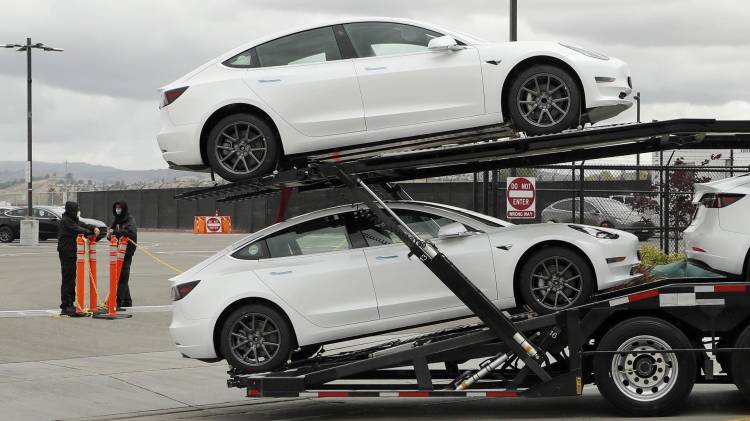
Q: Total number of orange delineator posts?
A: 4